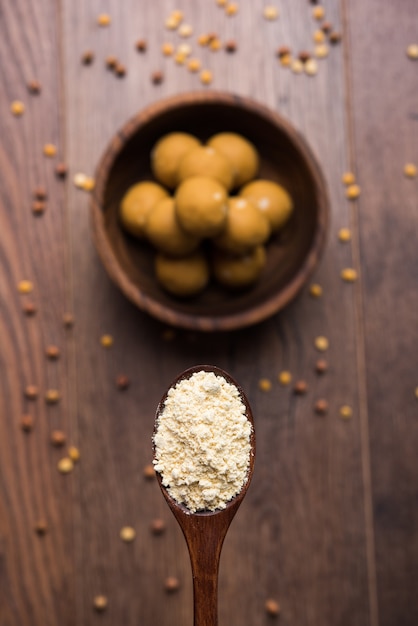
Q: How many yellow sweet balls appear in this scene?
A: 10